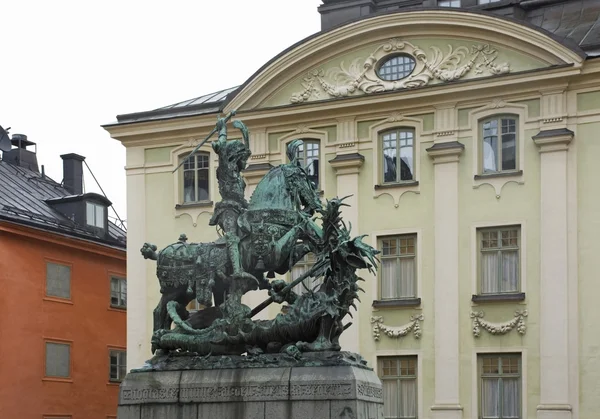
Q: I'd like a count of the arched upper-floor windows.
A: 4